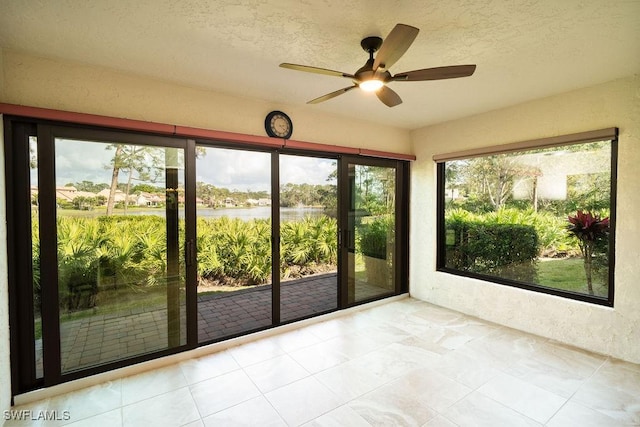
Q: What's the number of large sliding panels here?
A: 4